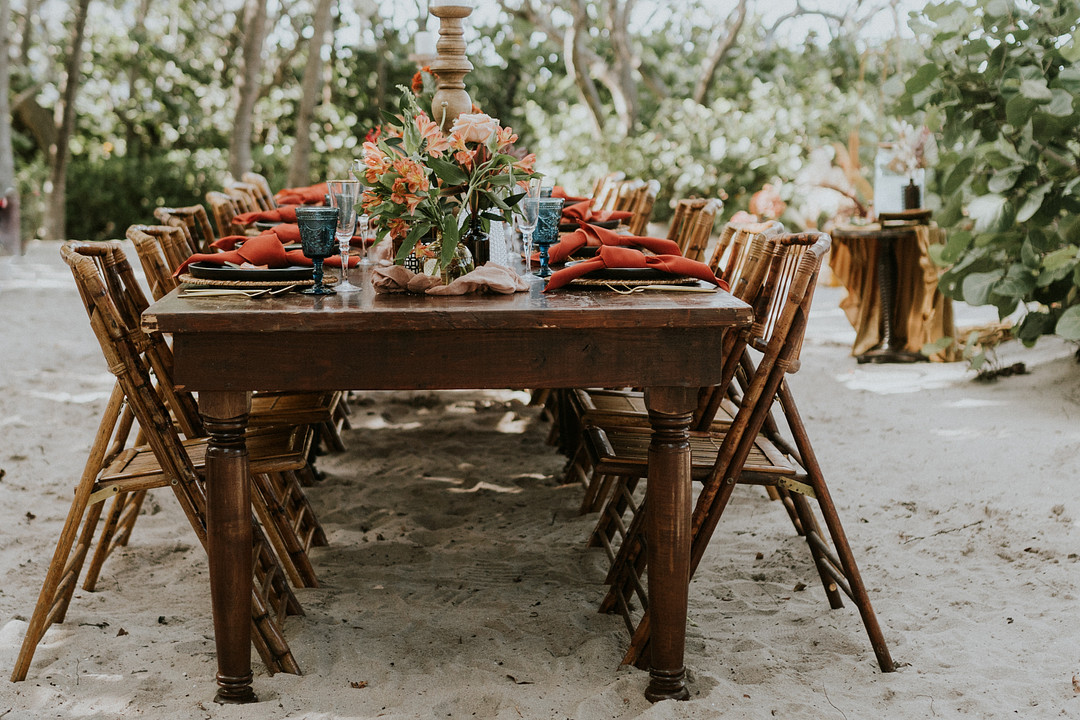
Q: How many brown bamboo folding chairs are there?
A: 12